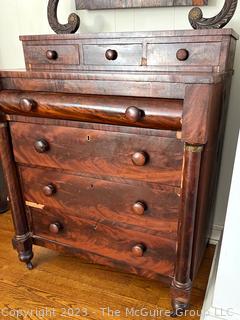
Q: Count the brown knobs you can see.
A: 11